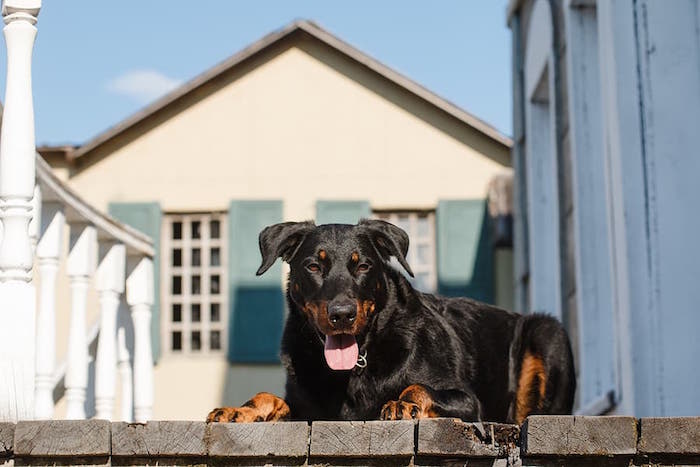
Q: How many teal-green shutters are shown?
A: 4